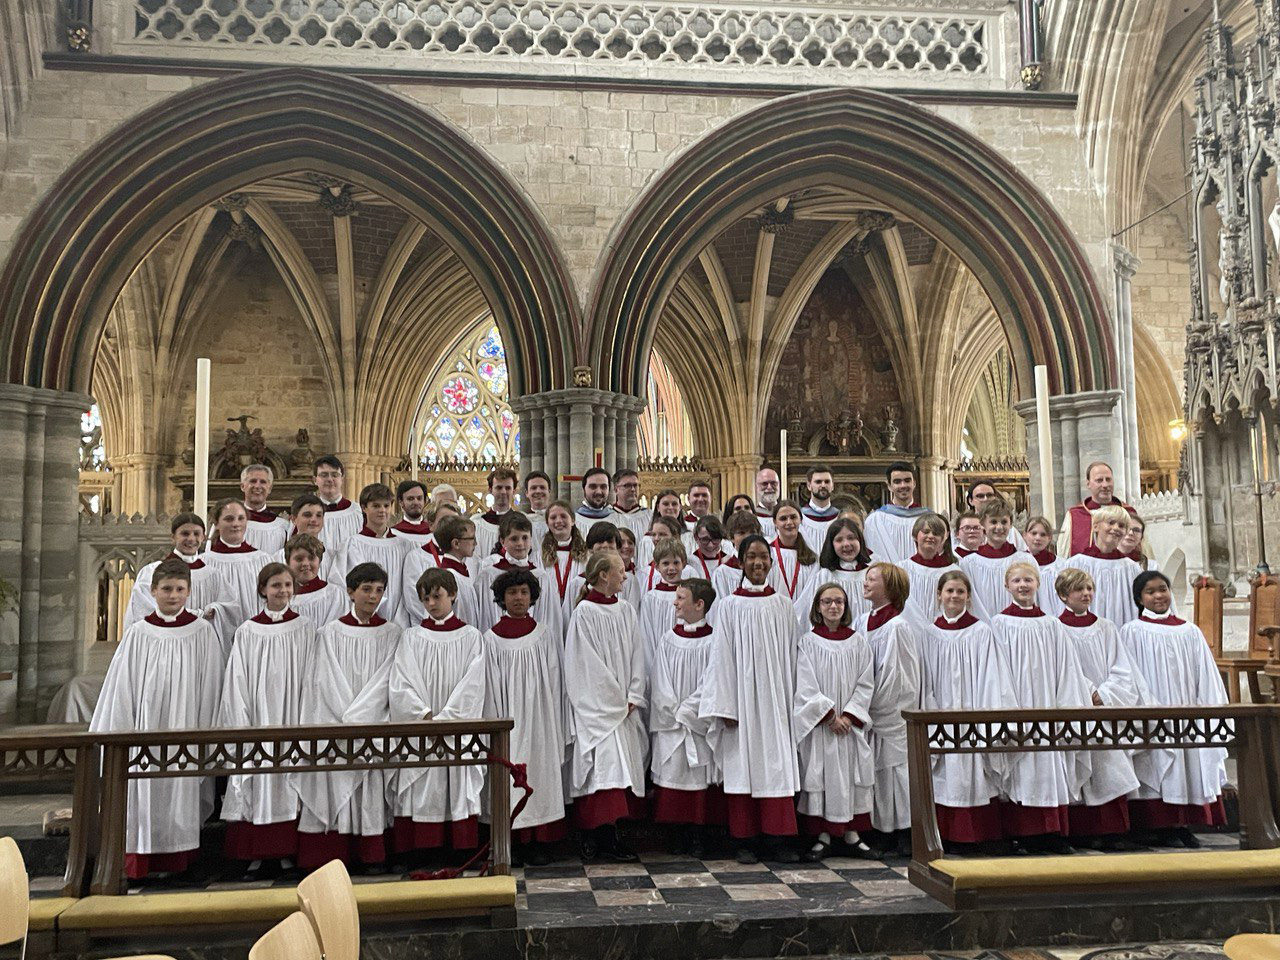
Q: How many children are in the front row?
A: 14